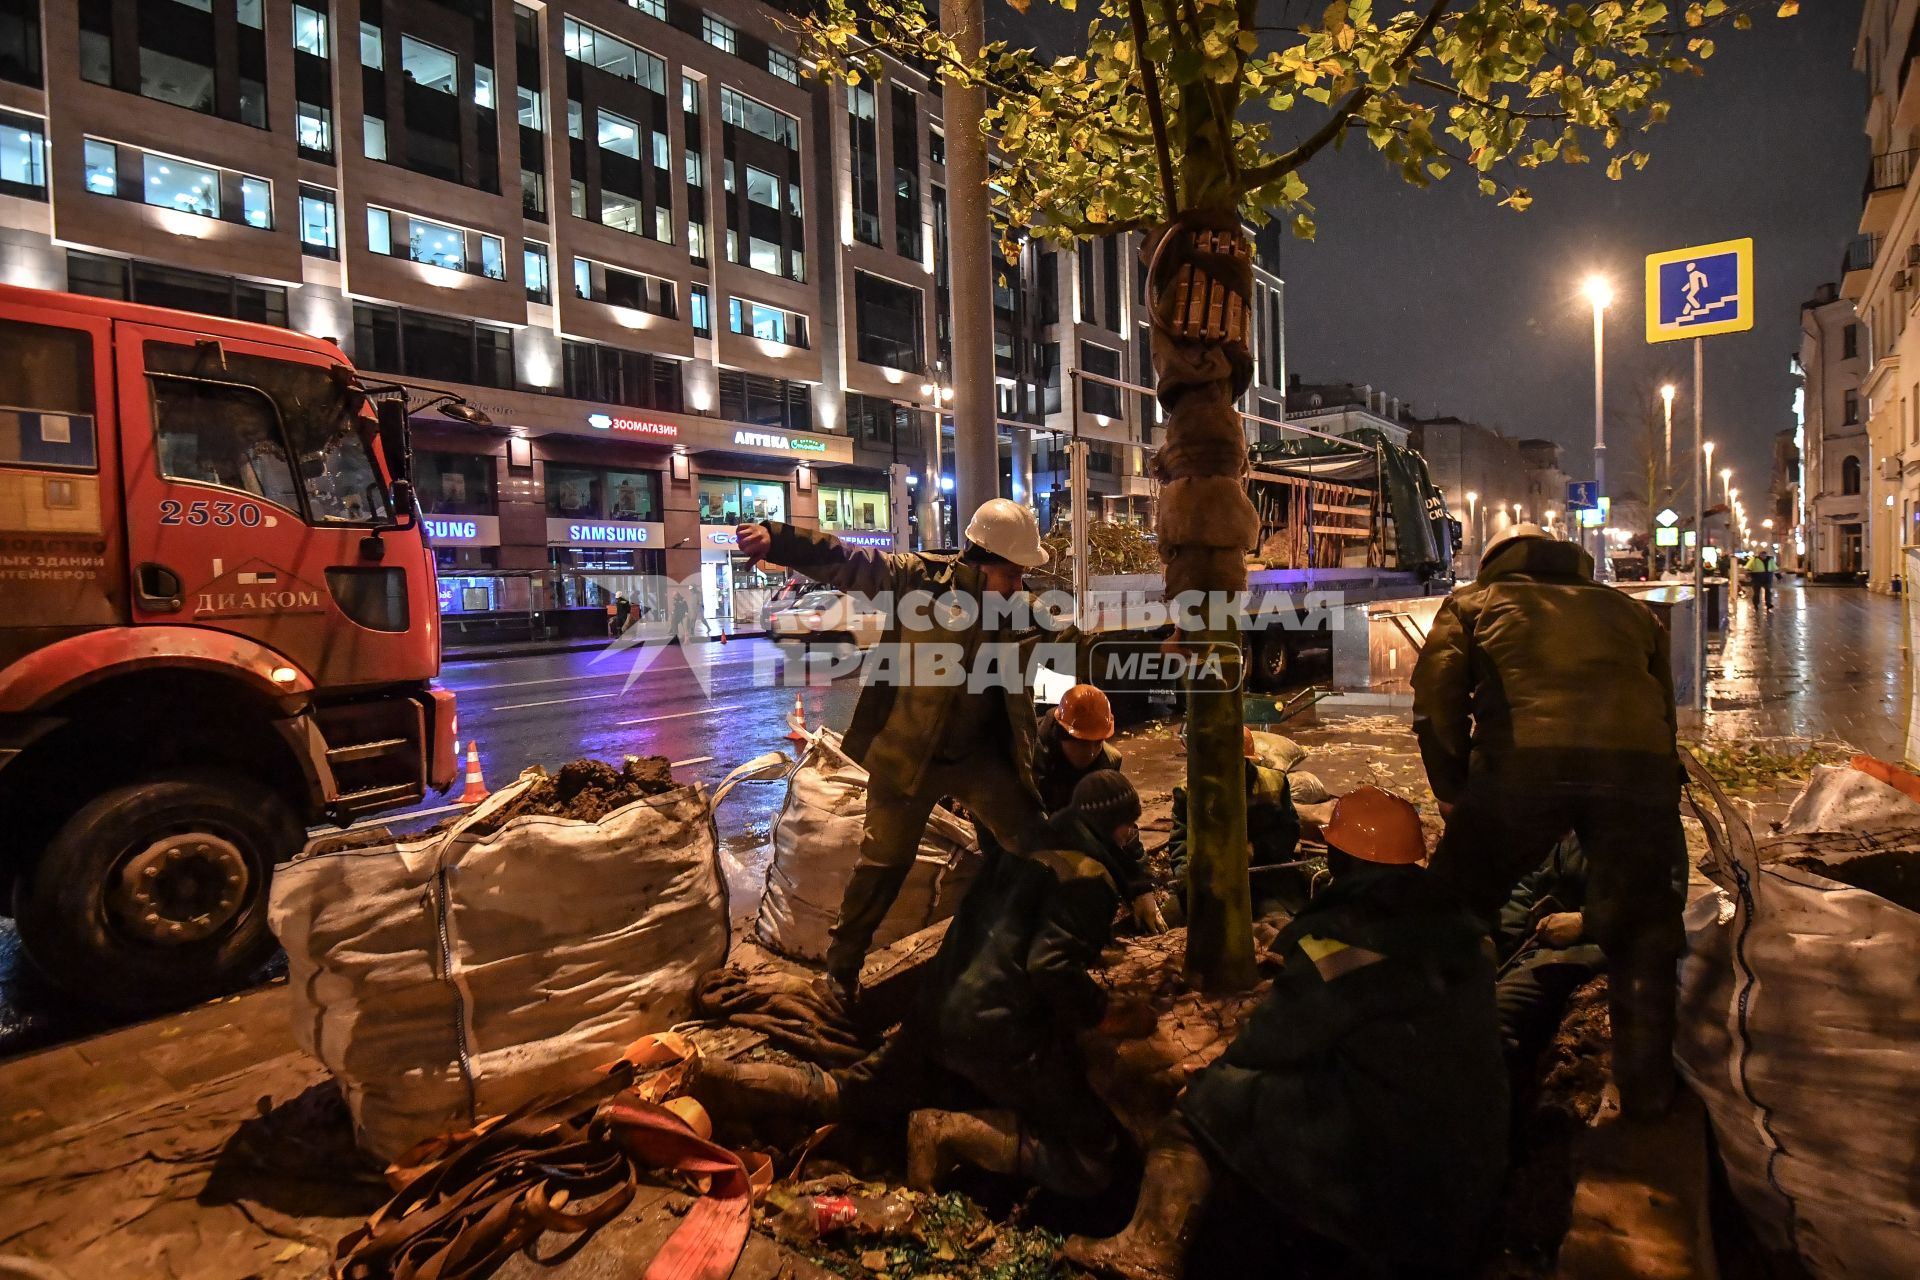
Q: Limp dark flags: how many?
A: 0